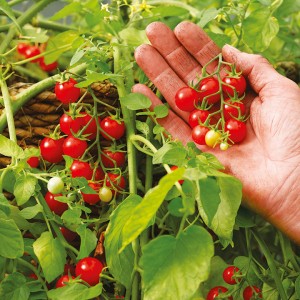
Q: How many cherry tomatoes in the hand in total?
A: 9